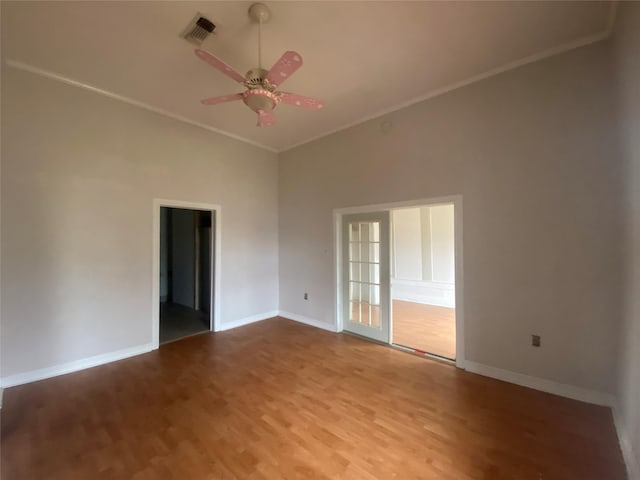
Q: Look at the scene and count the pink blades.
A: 5